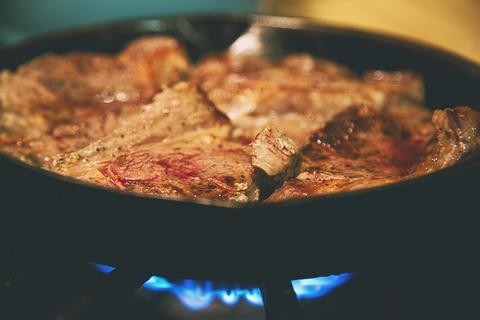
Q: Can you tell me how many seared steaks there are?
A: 4